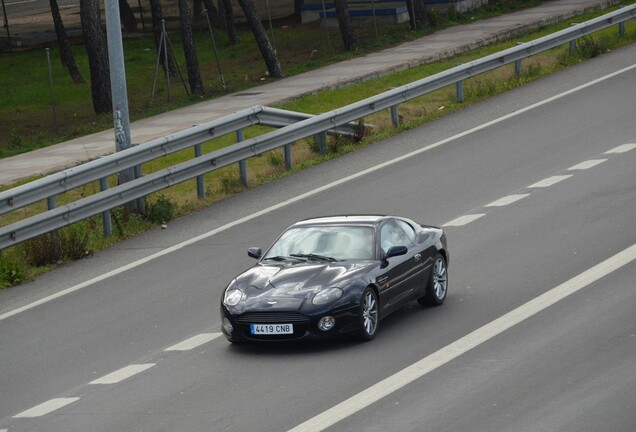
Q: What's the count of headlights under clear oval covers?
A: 2